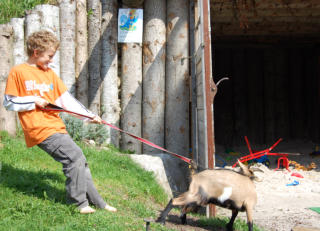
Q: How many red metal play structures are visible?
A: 1